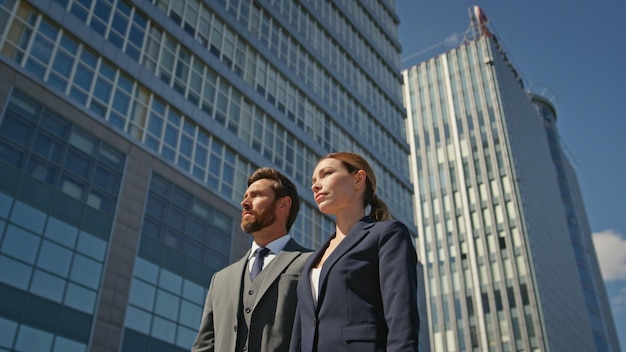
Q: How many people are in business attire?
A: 2